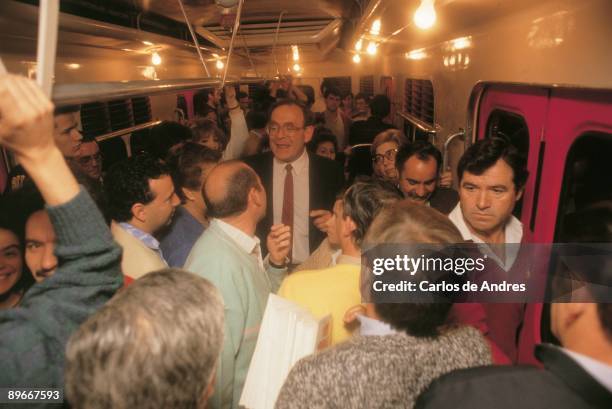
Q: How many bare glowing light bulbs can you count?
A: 6